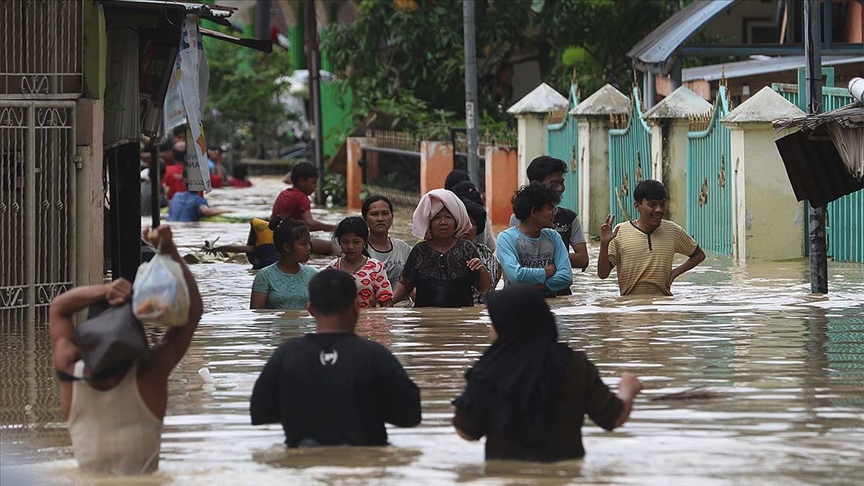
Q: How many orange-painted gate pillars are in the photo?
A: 3